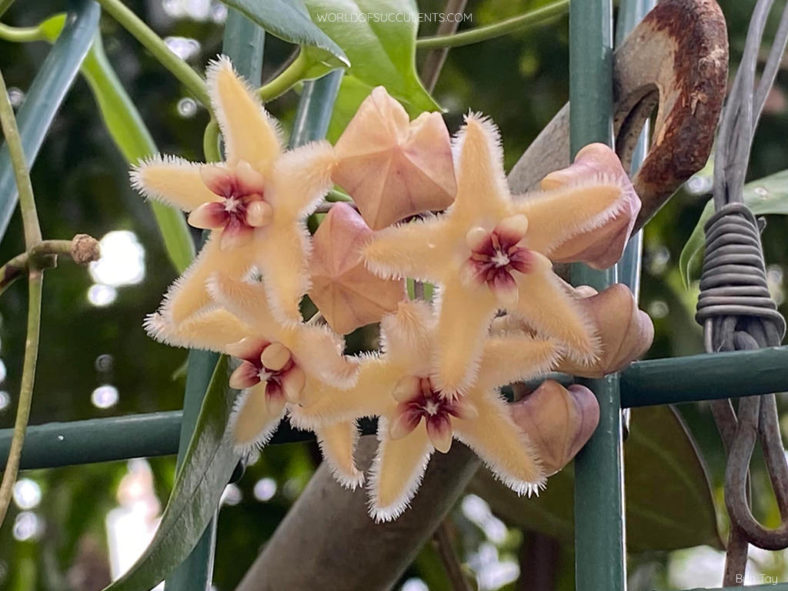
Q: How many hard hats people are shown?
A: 0